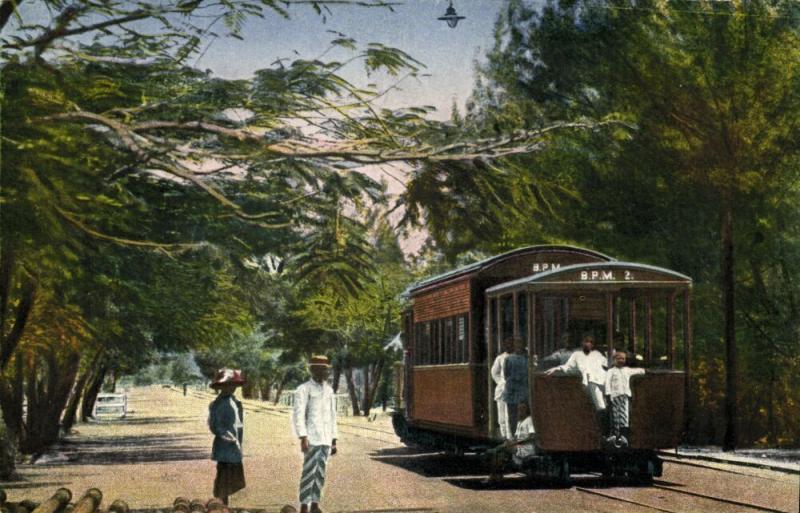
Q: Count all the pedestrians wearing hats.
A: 2